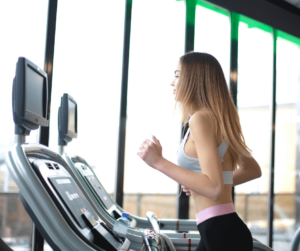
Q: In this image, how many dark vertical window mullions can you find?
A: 5